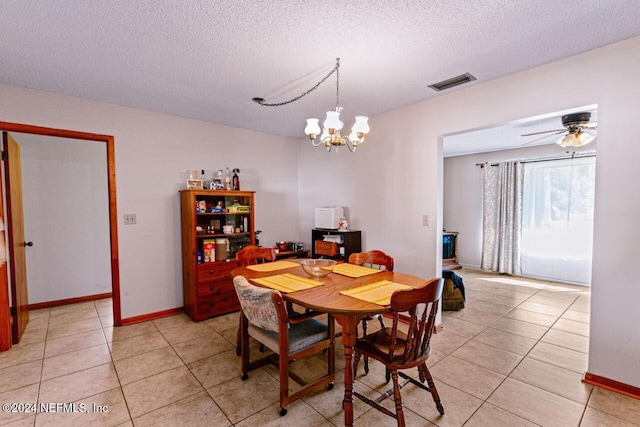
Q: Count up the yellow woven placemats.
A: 4